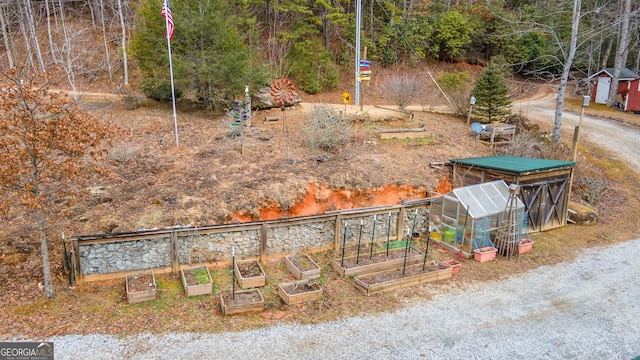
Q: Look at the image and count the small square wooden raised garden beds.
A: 6